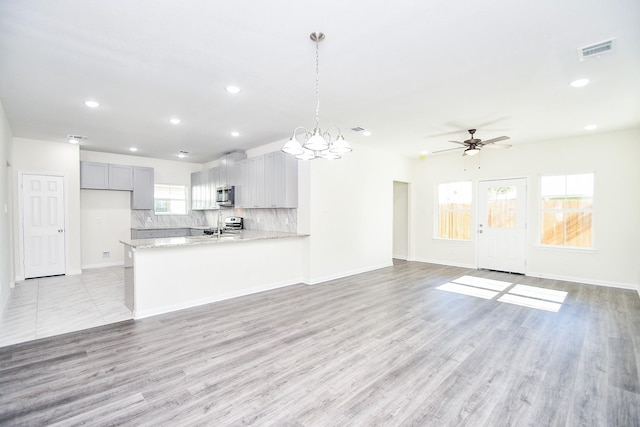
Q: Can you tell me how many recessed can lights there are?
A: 11